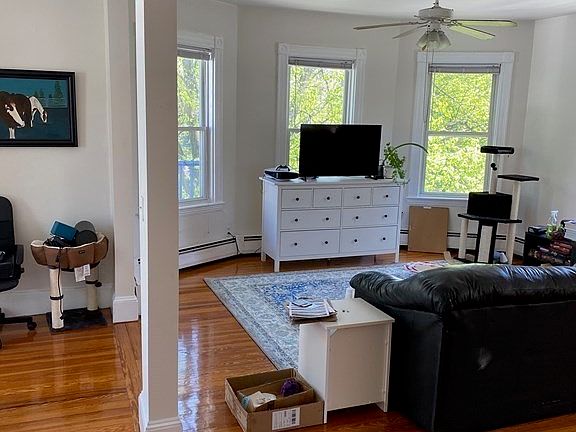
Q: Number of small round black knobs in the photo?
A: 12